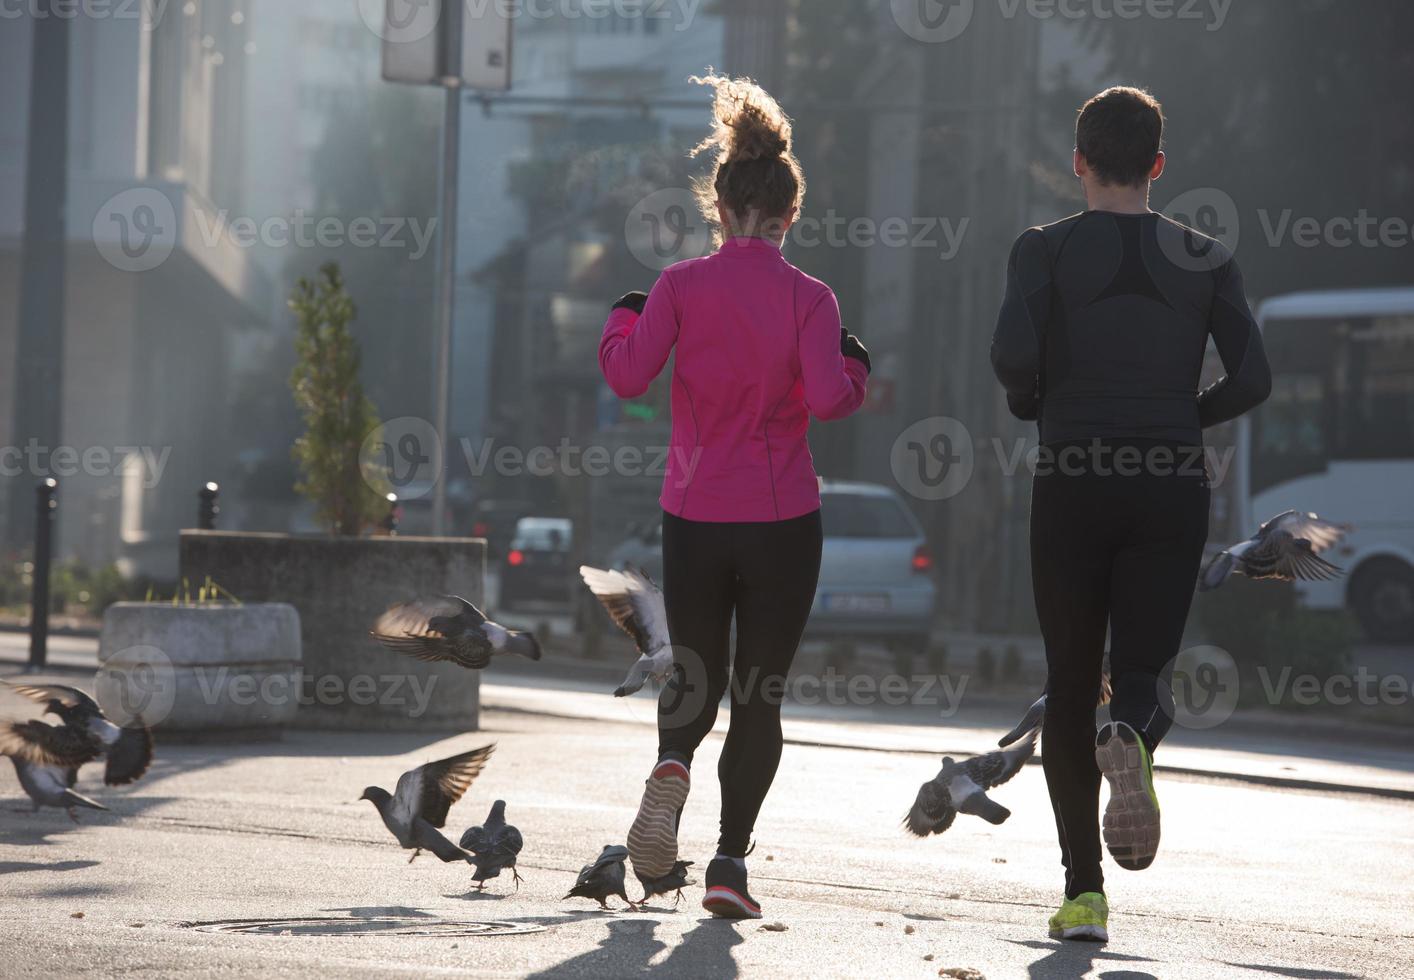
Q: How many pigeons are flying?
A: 7